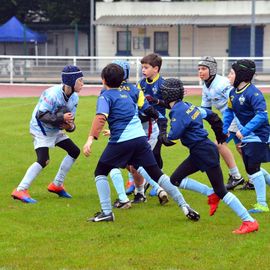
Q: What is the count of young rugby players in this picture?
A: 7